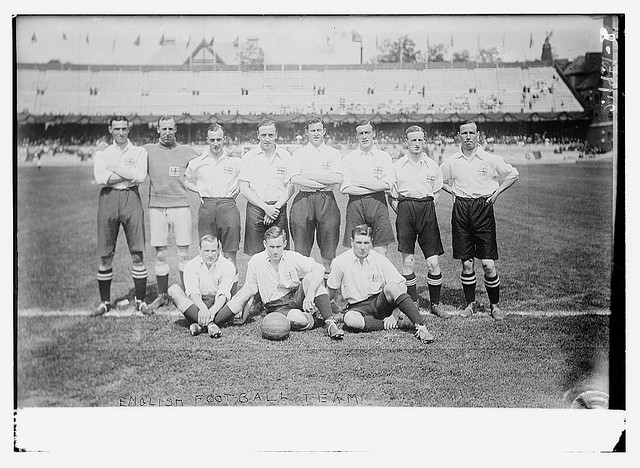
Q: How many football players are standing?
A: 8